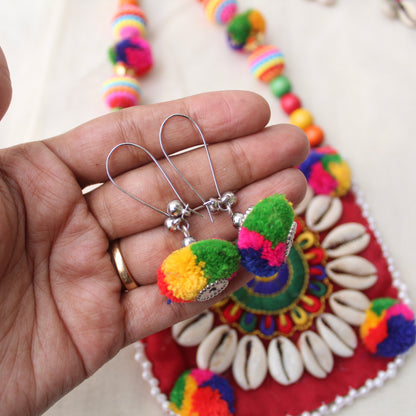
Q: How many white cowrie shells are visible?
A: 11